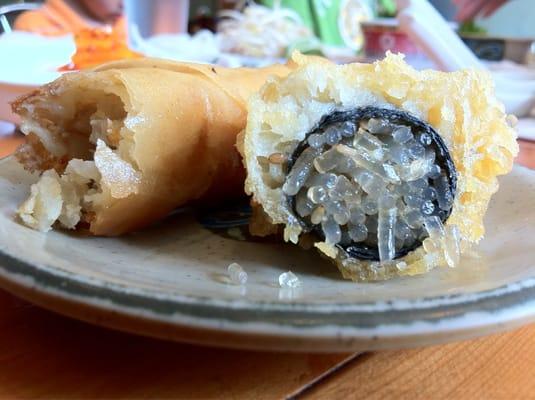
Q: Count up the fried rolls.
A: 2